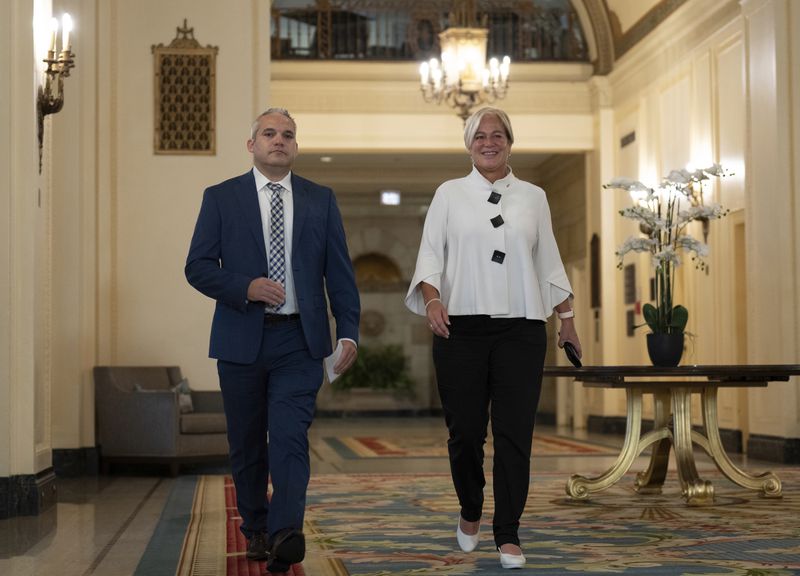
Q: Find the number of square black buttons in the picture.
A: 3